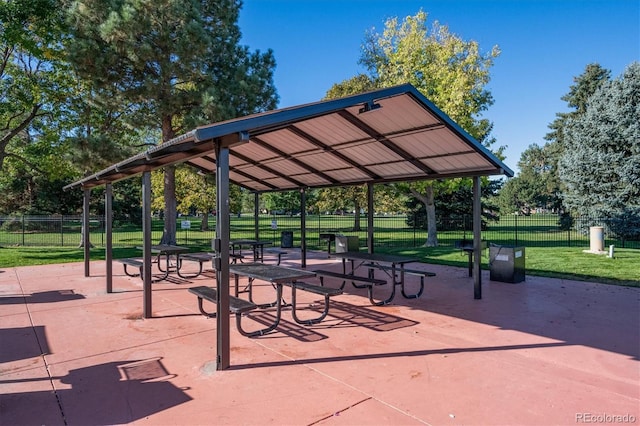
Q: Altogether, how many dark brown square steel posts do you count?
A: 8